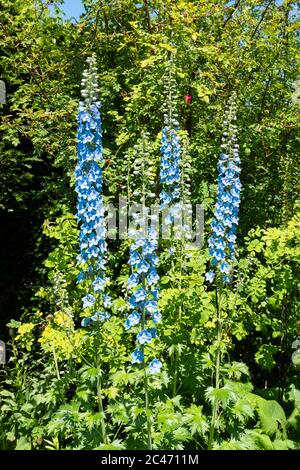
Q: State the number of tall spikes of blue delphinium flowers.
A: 4